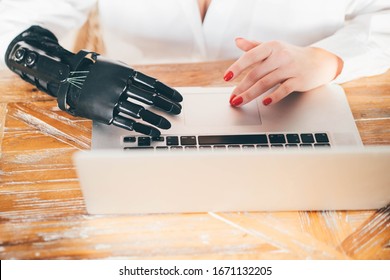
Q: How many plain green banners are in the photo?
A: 0